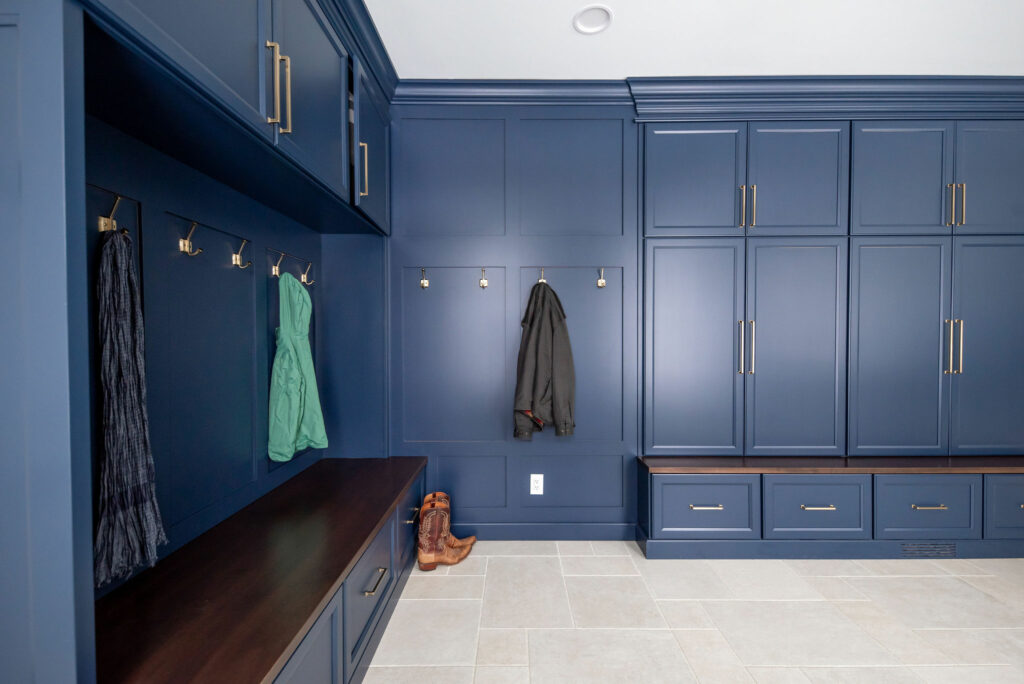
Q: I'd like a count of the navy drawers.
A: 7